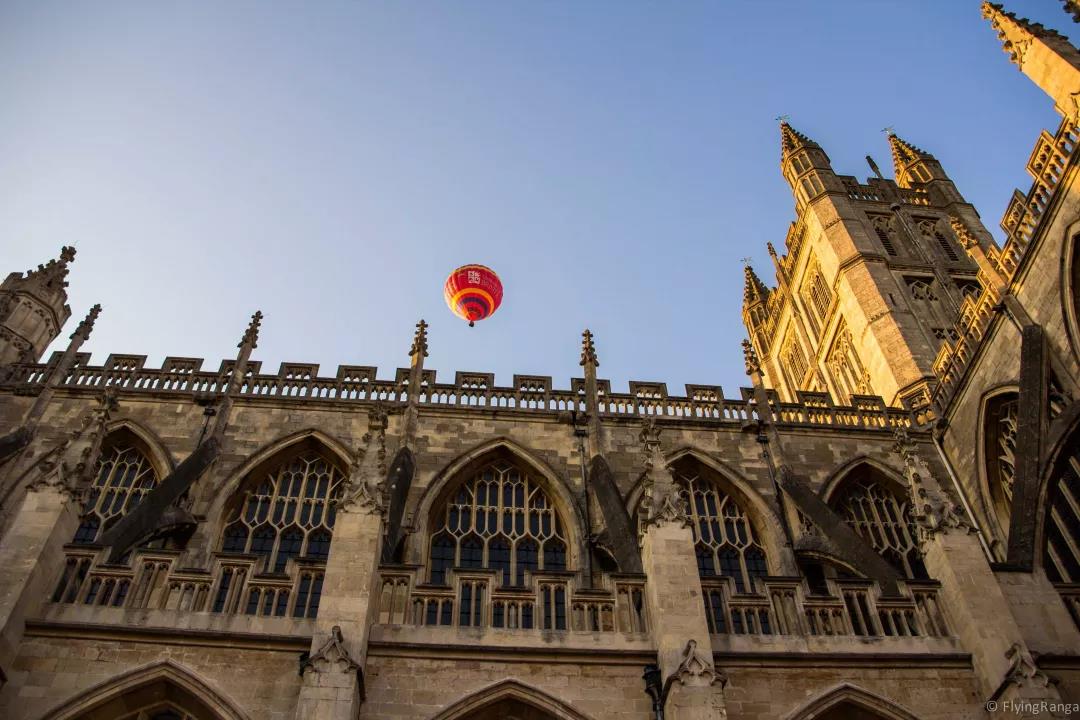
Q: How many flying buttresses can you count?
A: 6